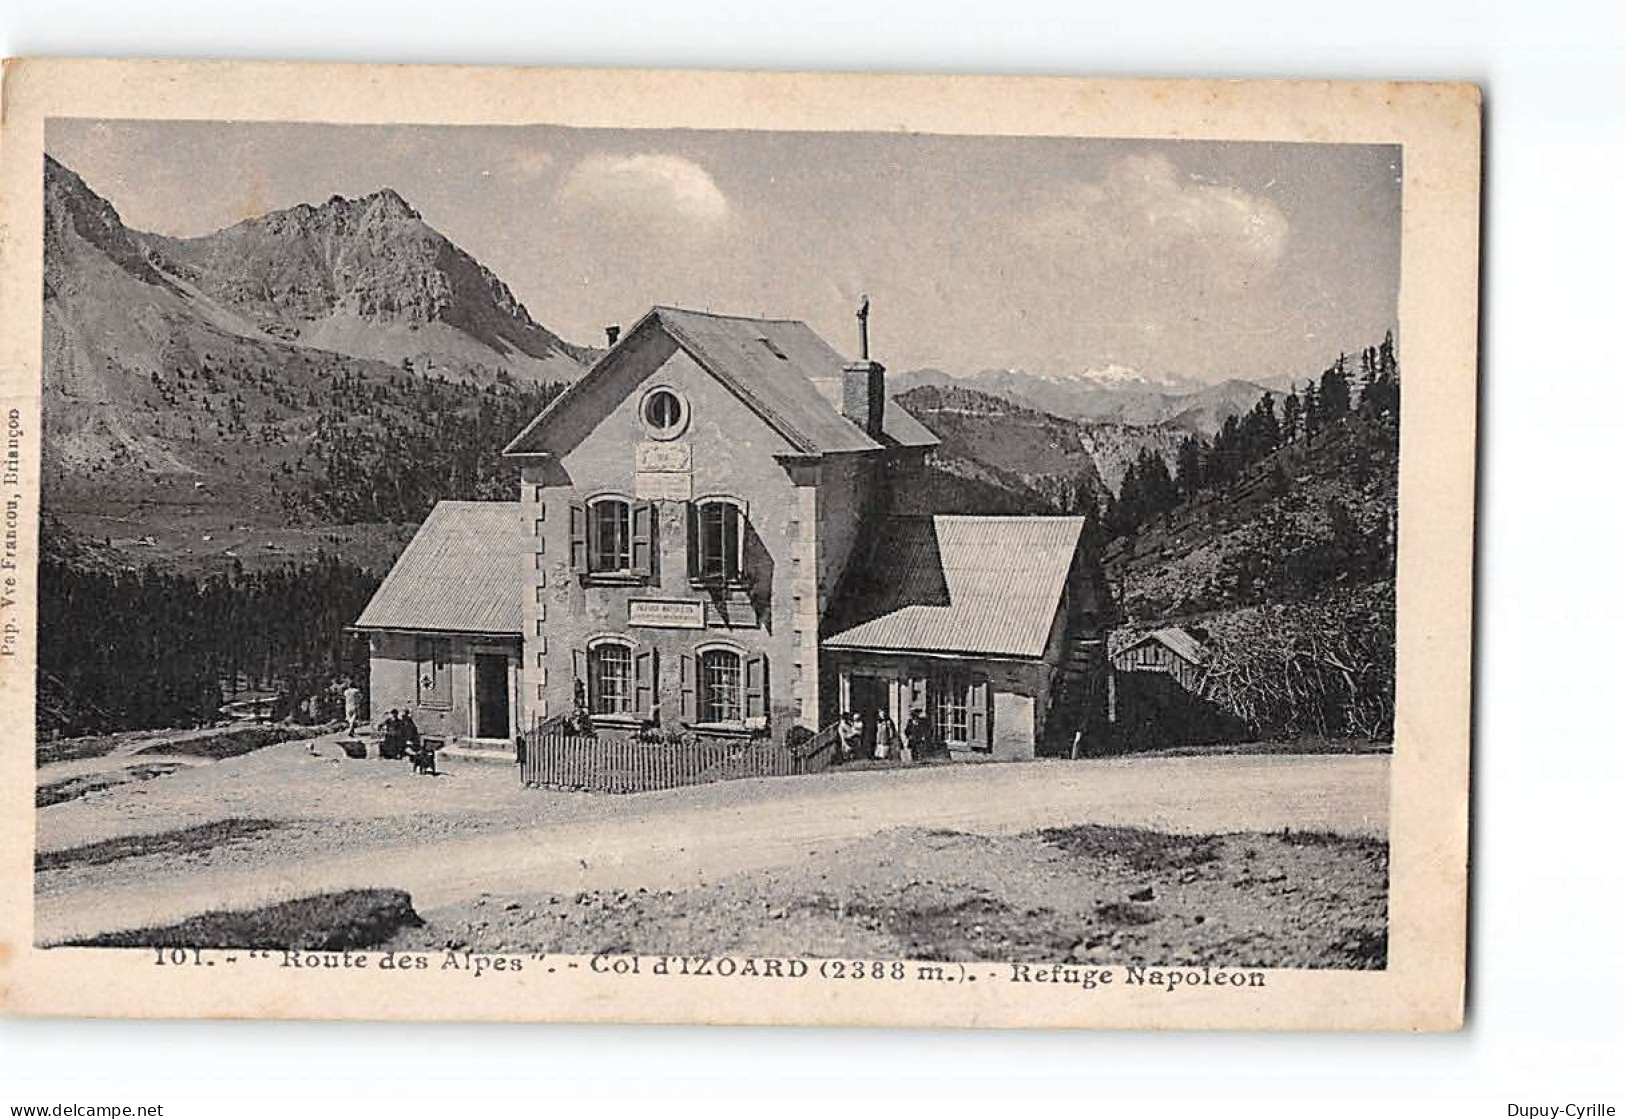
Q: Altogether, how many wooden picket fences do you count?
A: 1